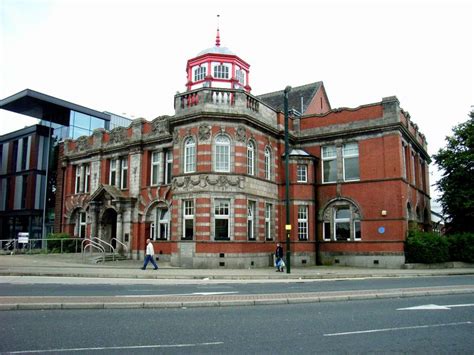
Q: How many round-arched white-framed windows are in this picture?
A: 4